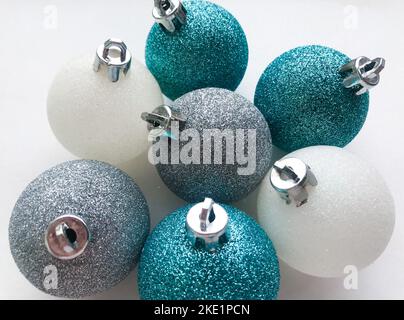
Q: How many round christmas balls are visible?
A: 7